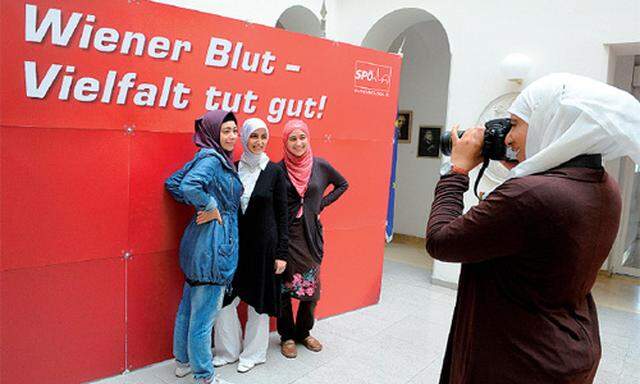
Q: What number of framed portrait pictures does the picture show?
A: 2